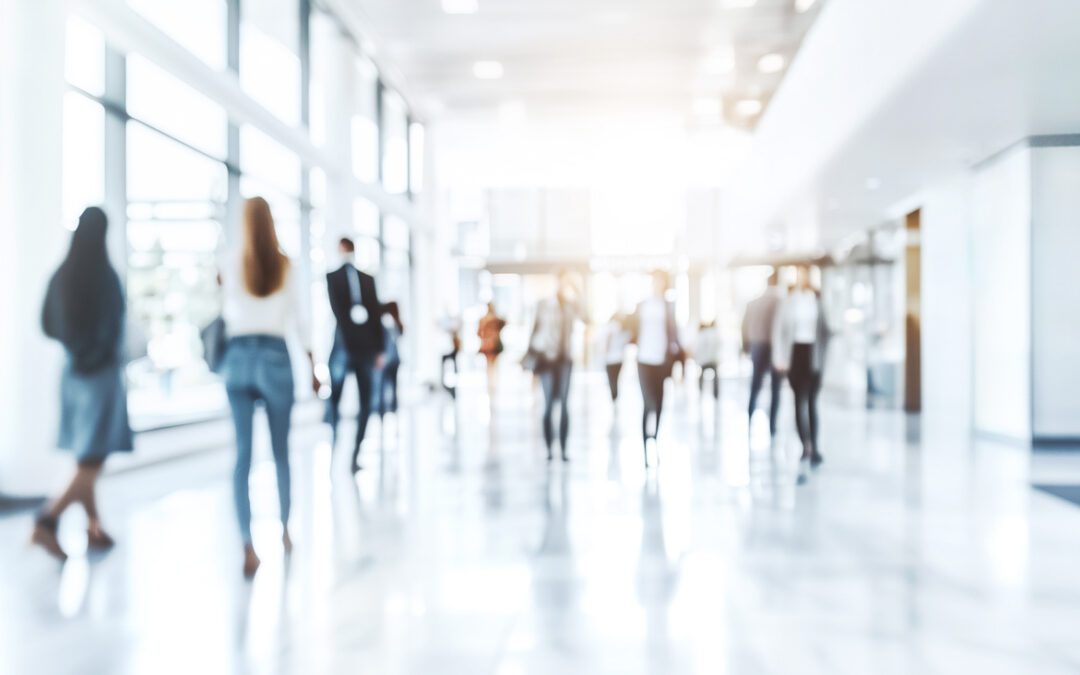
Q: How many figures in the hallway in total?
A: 12